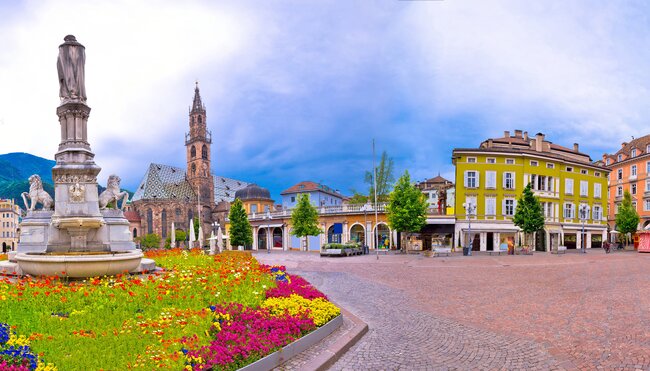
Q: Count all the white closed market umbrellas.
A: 5